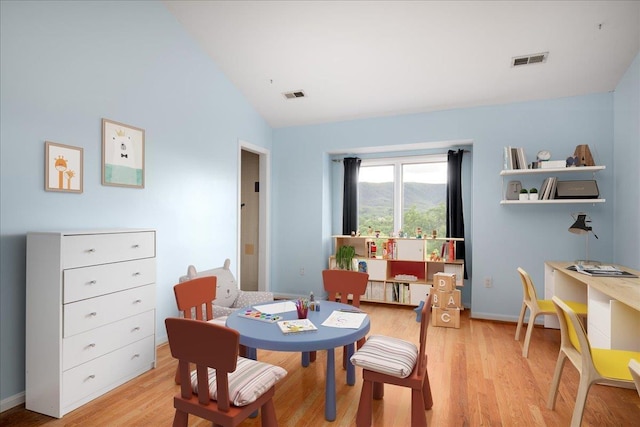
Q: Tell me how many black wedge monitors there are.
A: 0